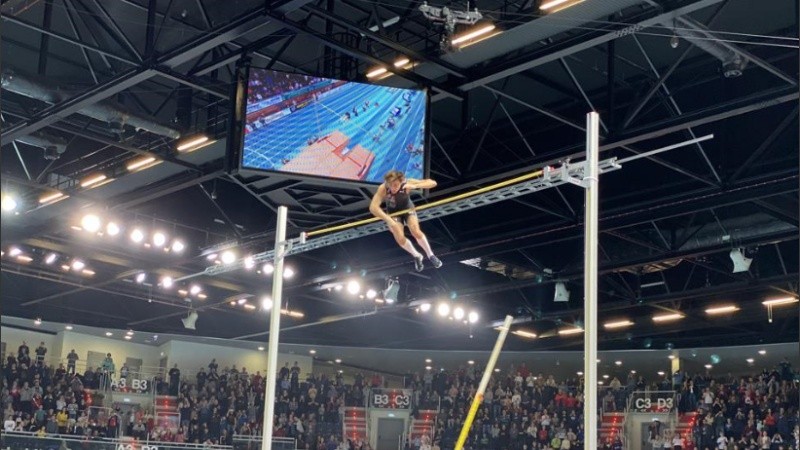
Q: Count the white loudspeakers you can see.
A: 4